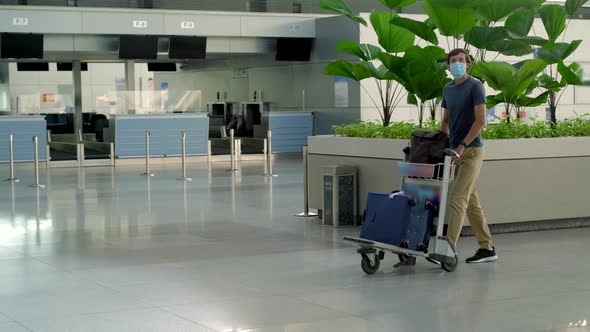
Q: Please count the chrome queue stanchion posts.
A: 7